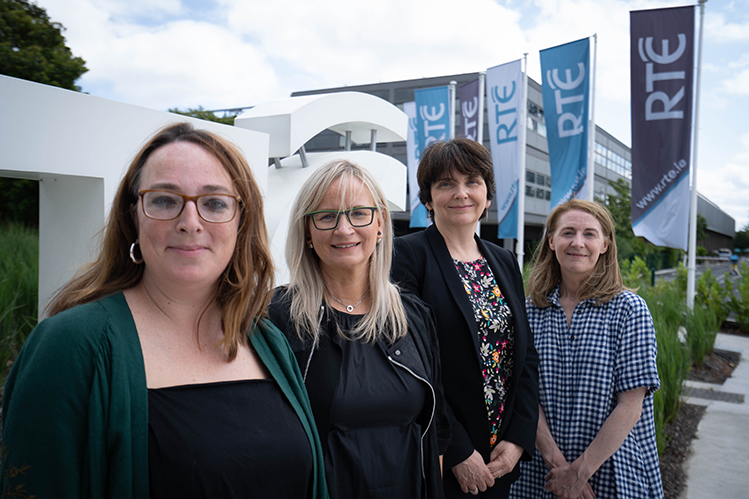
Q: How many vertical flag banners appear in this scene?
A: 6